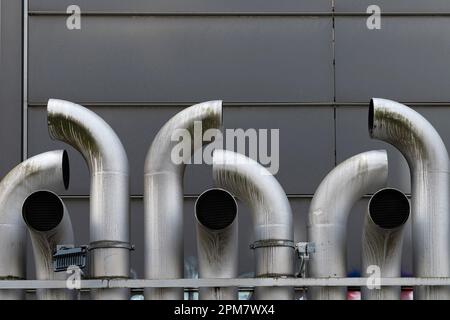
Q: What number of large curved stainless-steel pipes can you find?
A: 9